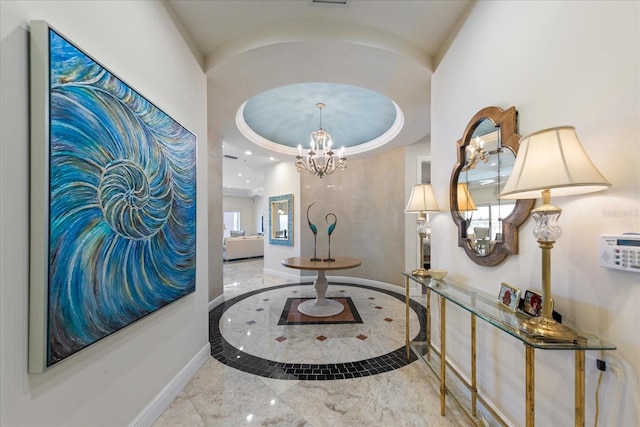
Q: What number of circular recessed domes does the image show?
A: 1